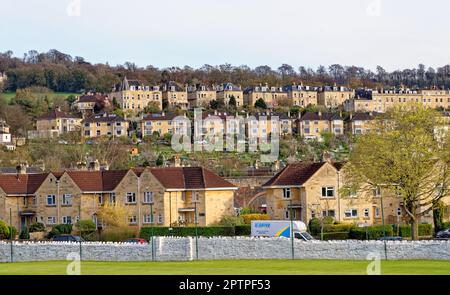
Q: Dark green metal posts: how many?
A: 6